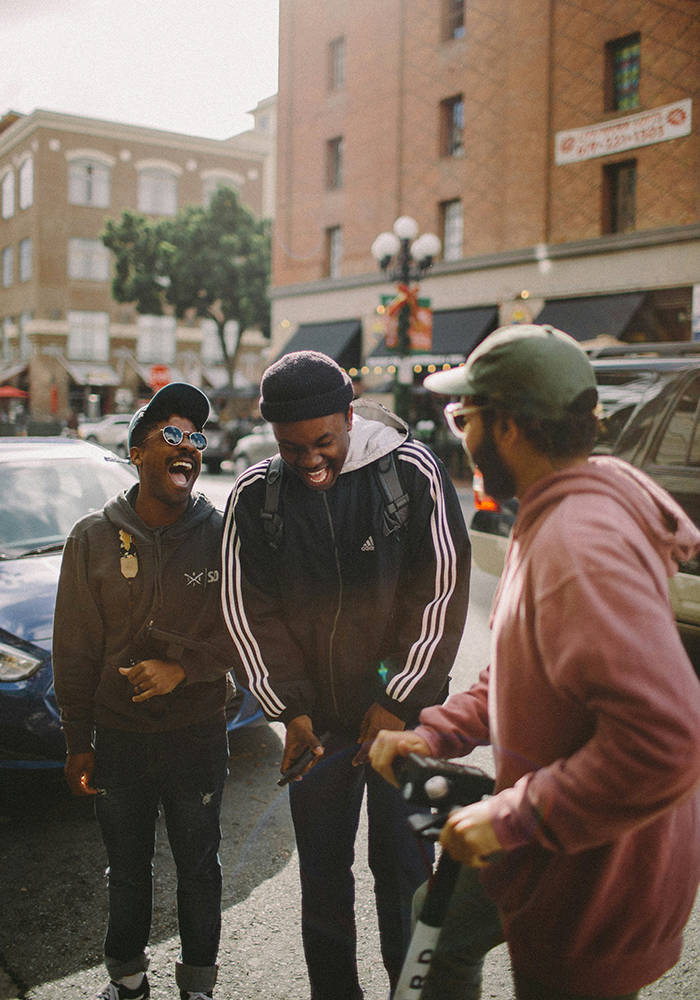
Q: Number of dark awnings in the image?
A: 3